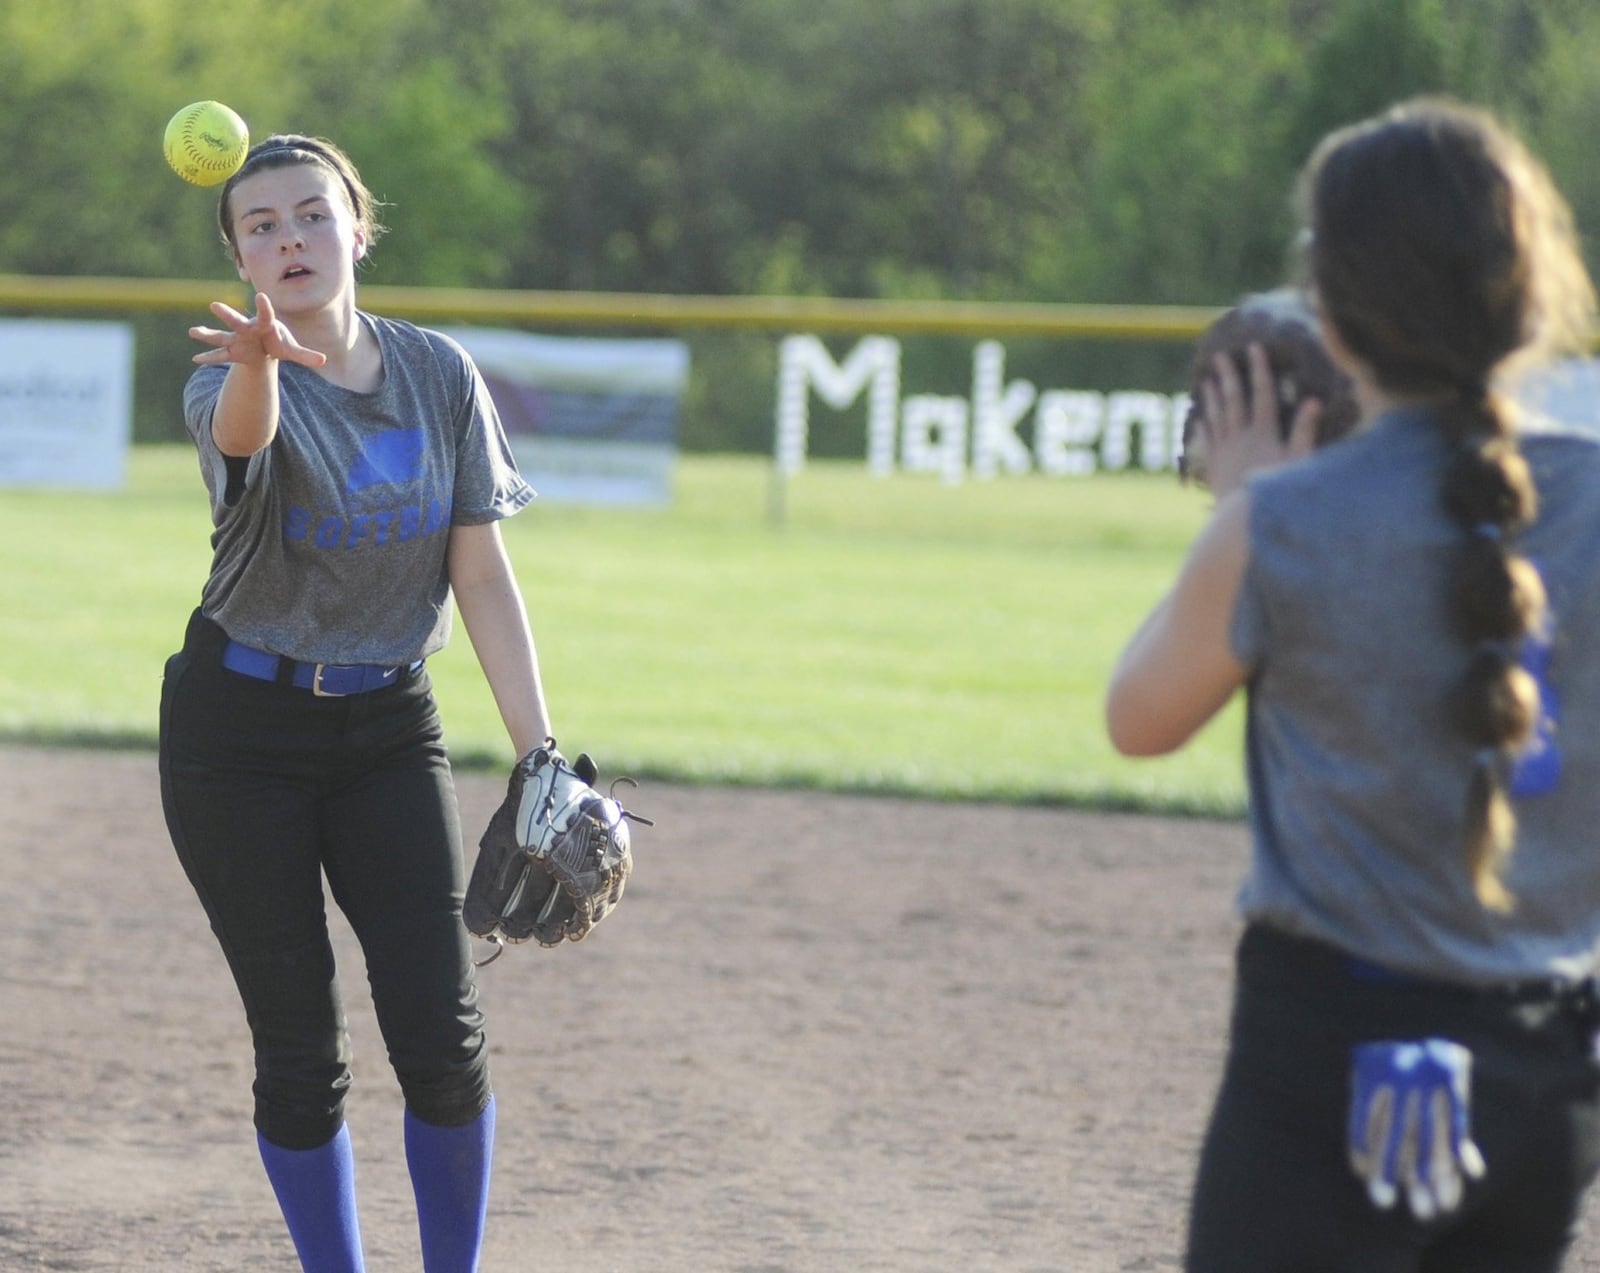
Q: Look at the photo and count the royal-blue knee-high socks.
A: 2